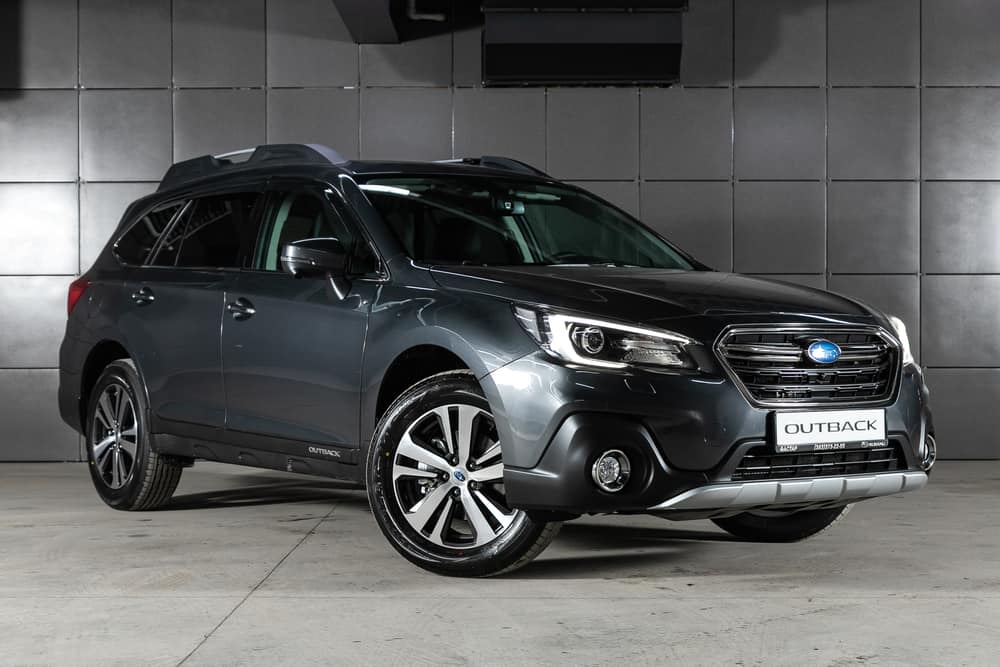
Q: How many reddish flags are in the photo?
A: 0